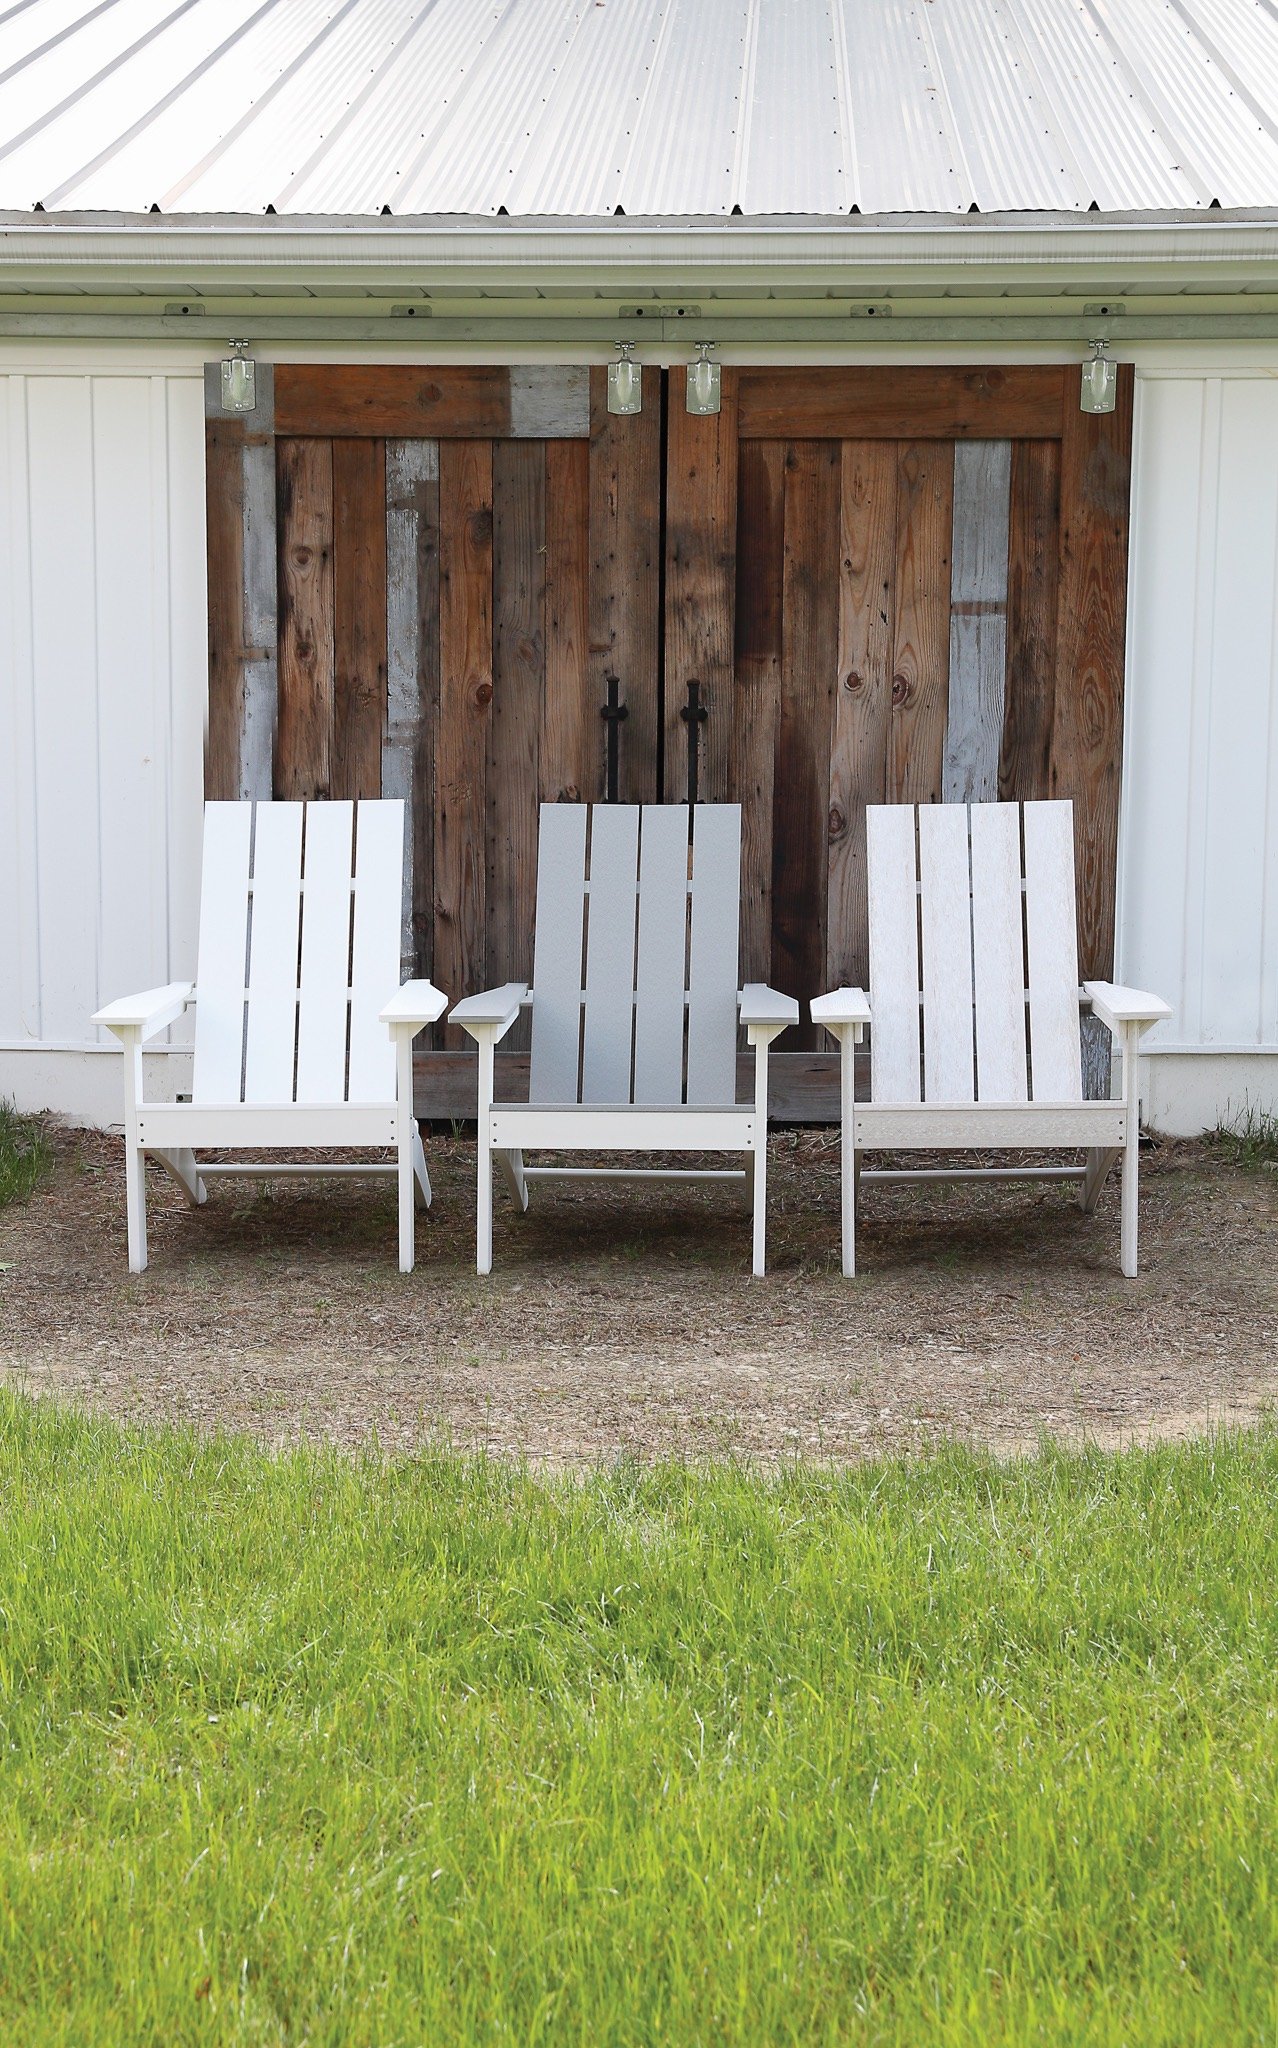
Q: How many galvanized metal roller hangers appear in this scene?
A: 4